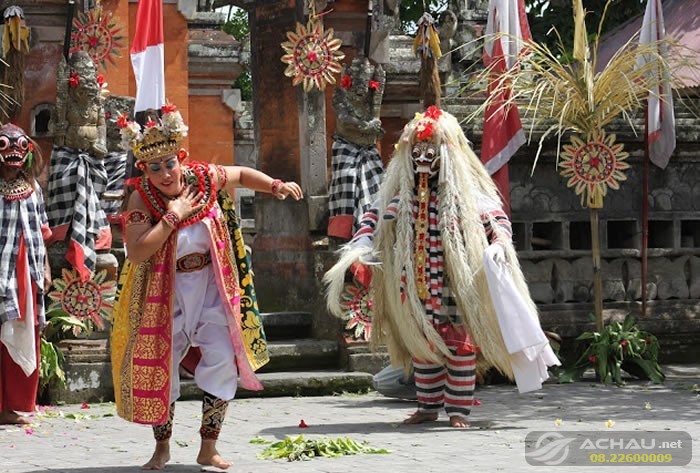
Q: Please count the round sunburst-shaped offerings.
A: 5